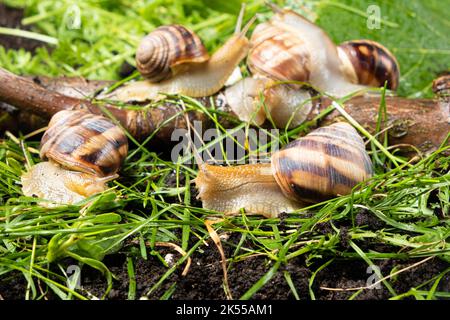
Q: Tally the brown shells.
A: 5